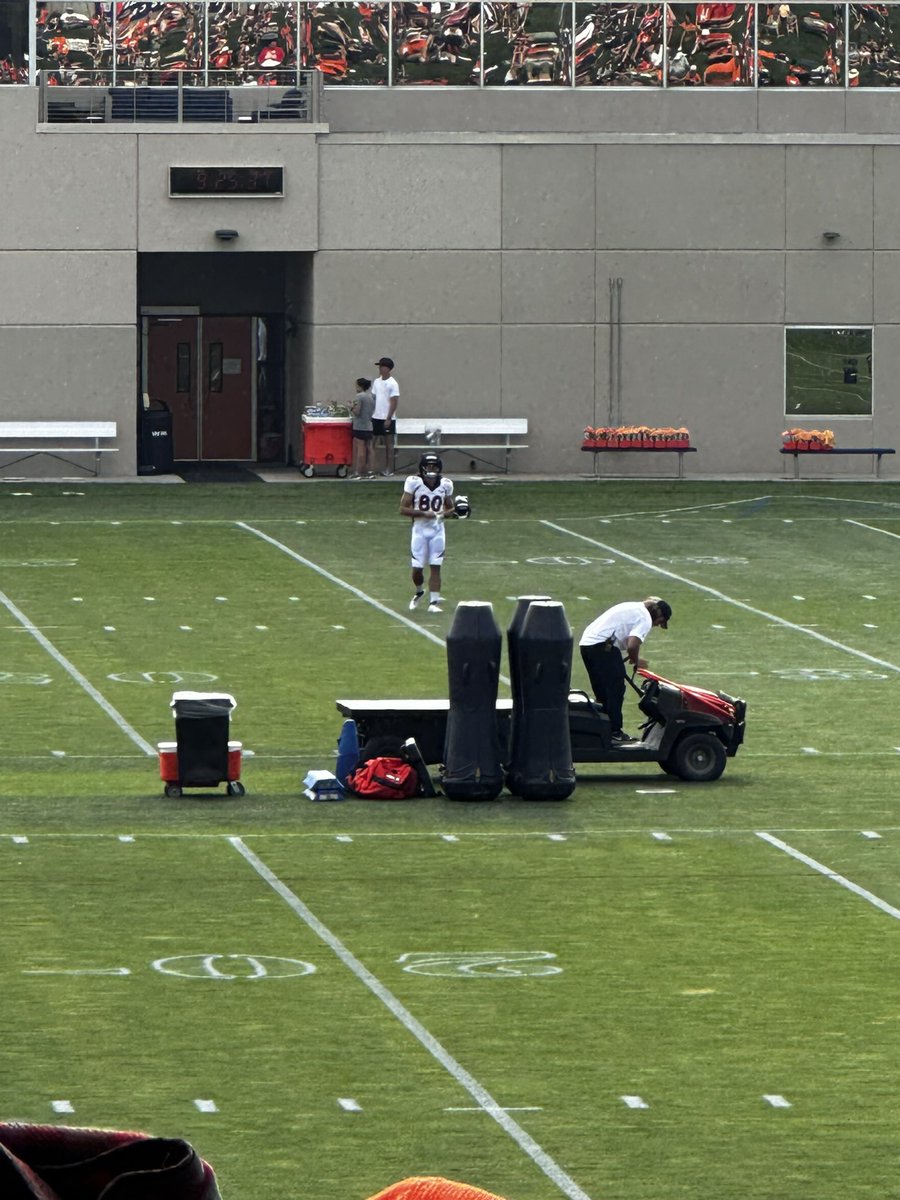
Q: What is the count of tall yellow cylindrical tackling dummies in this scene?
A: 0